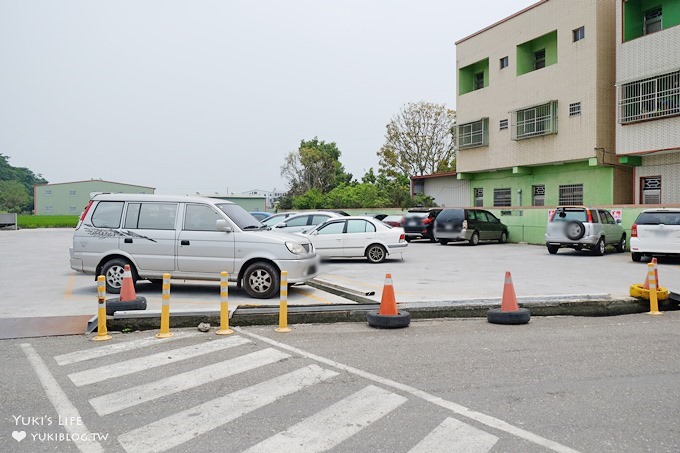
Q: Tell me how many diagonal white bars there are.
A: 6